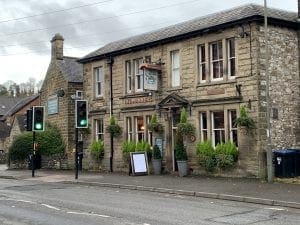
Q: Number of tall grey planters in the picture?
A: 2